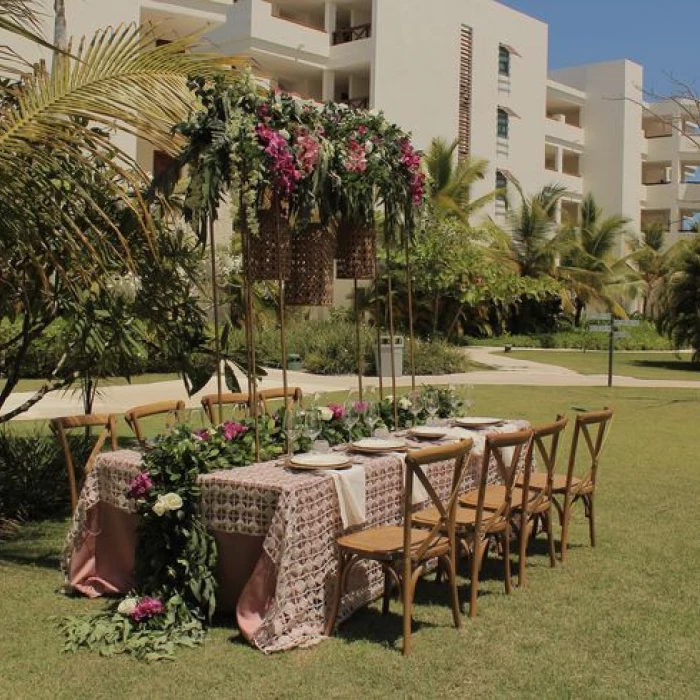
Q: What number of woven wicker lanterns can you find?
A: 3